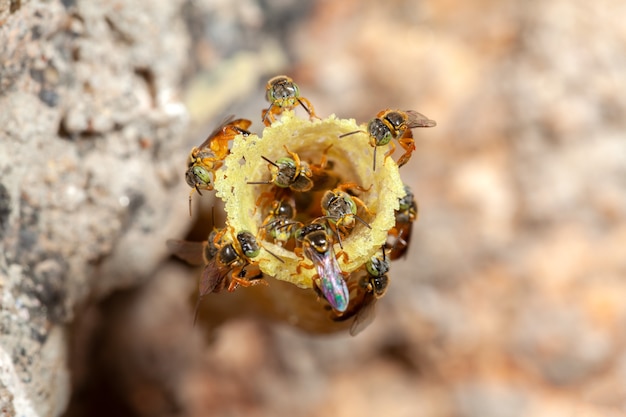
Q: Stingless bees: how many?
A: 11